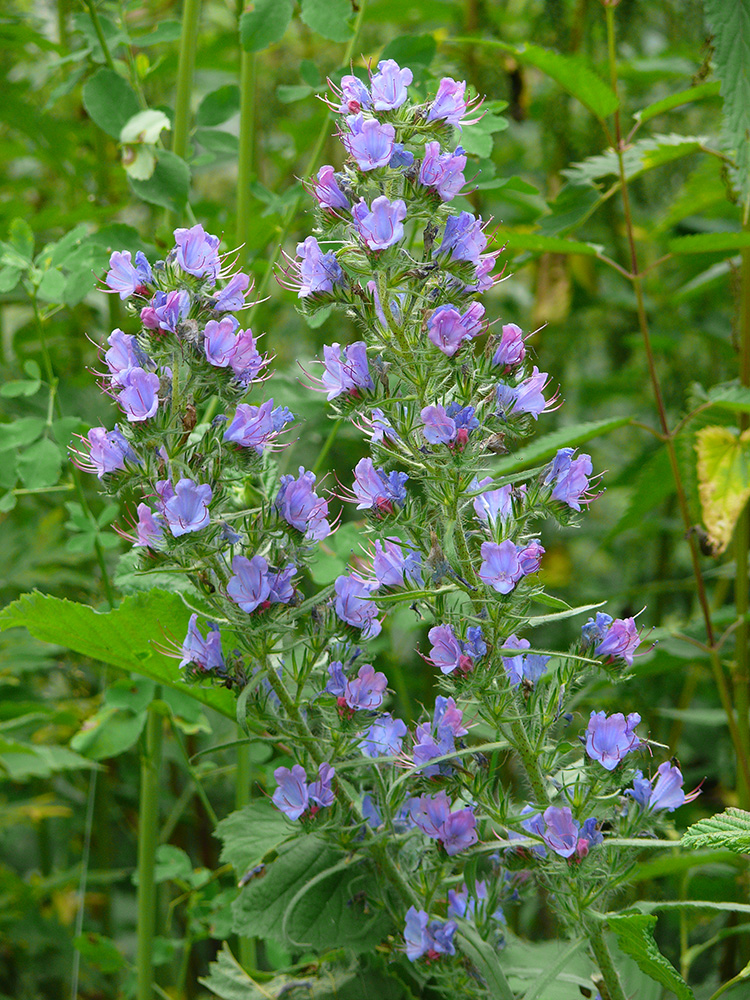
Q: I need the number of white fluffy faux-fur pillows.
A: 0